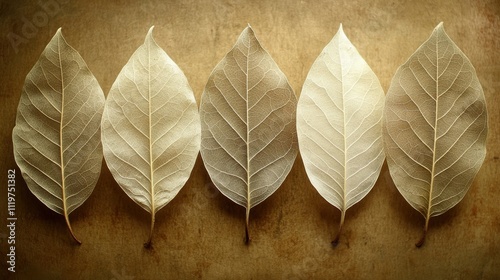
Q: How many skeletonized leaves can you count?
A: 5